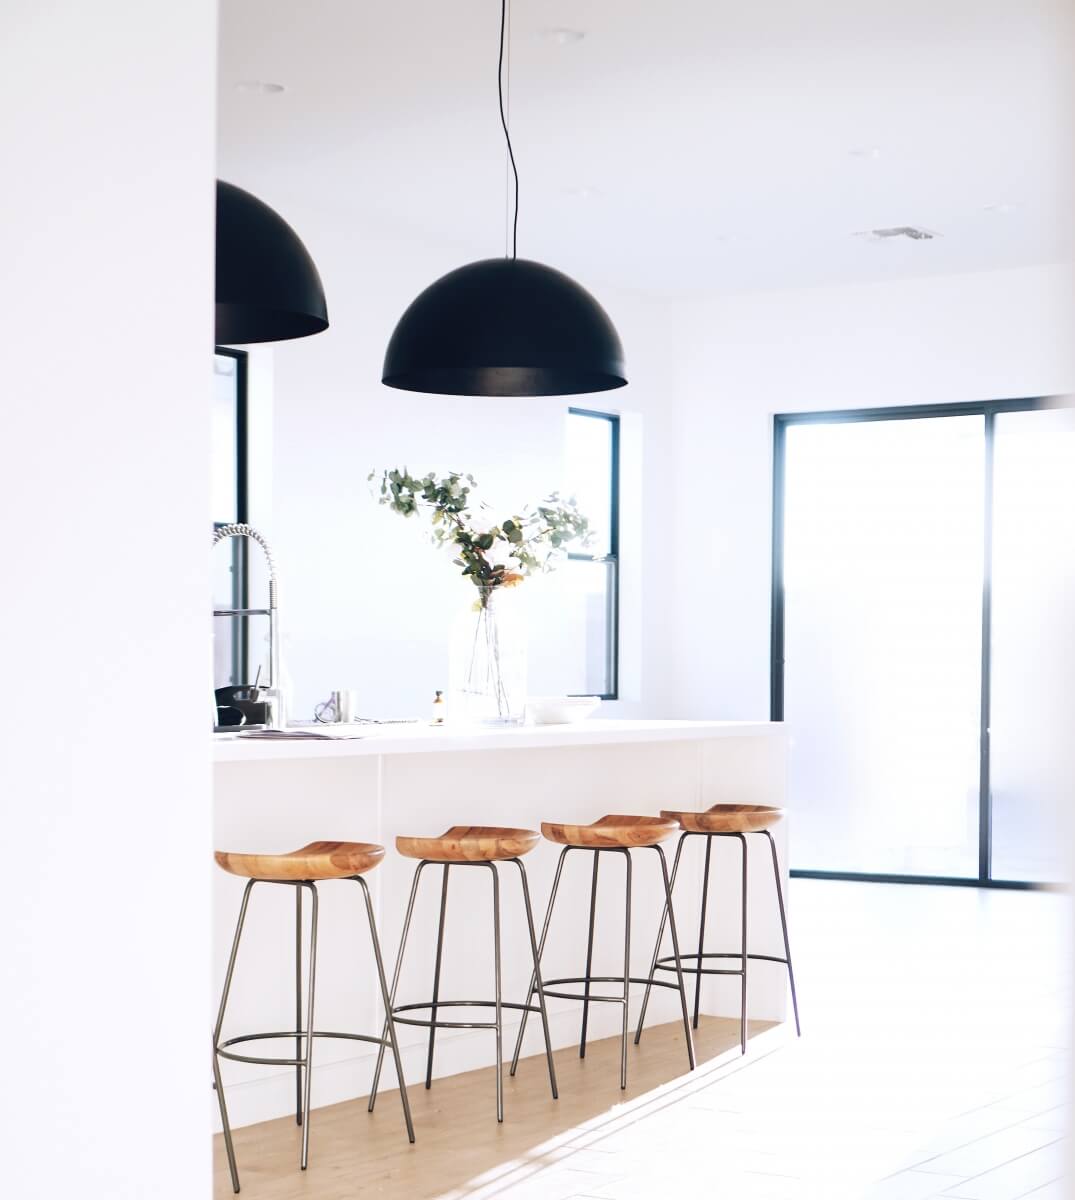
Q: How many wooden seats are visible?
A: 4